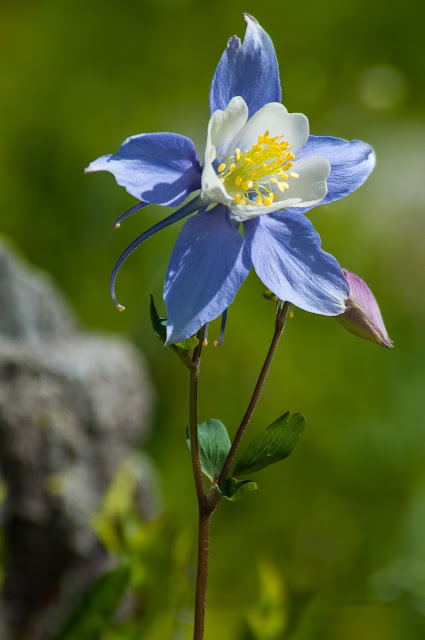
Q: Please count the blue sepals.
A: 5